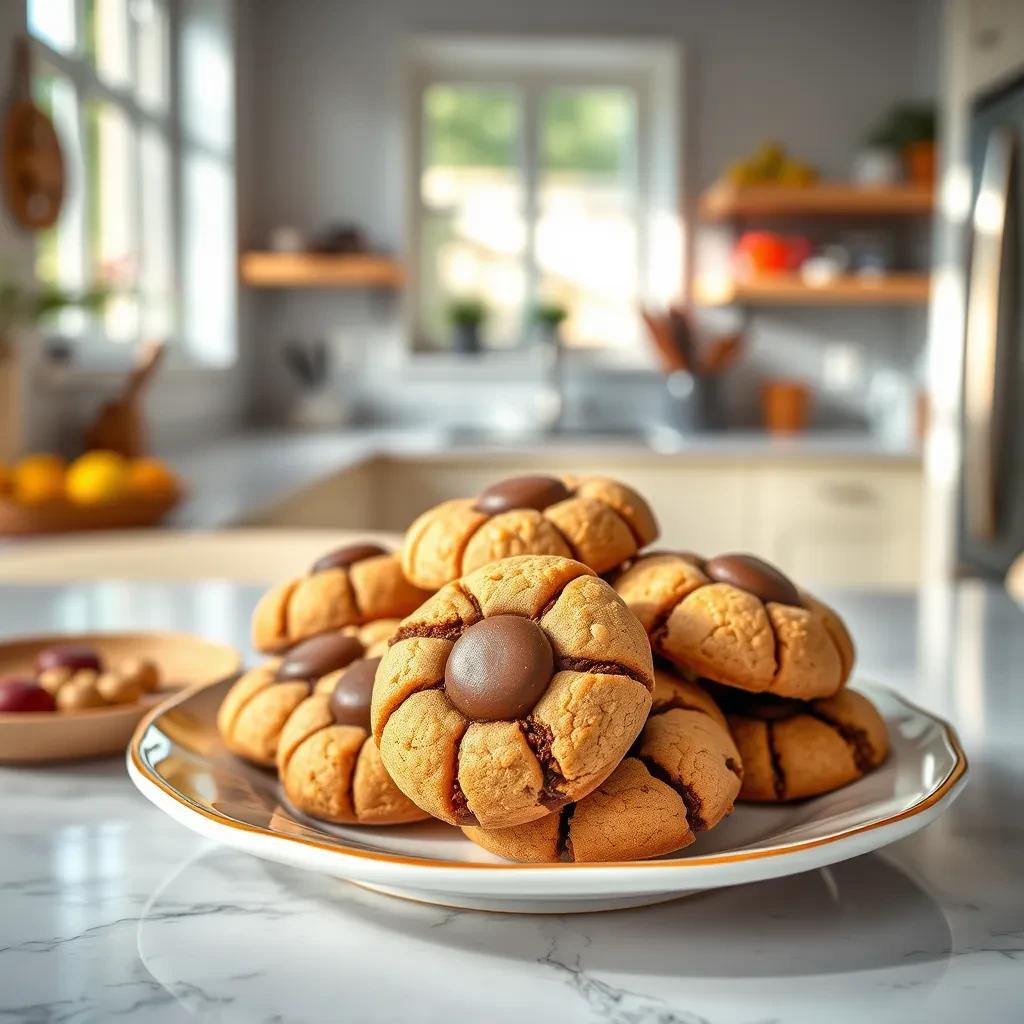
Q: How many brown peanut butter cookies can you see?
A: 8